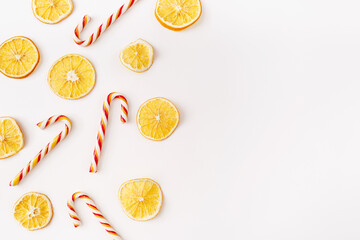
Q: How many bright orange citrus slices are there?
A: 9